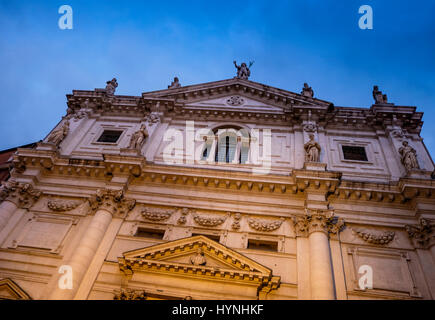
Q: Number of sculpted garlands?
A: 5